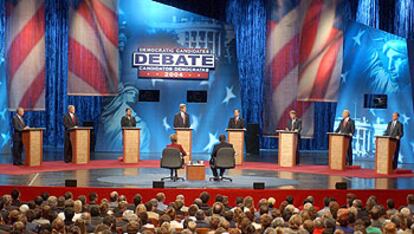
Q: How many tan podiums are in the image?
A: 8